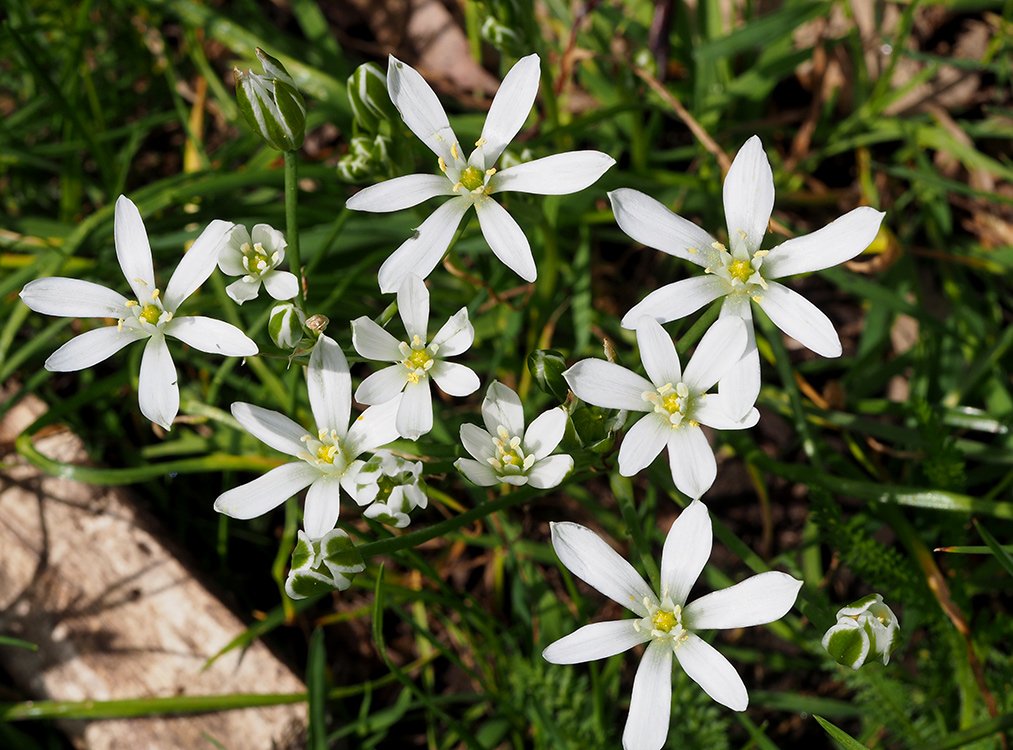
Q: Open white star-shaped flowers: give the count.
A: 9